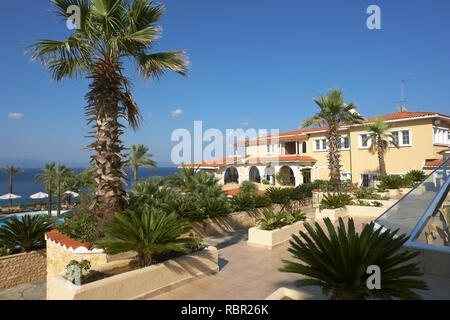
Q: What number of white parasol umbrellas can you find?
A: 3